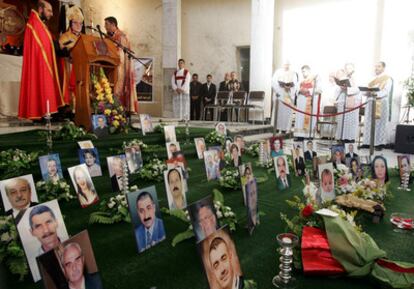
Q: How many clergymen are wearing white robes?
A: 5